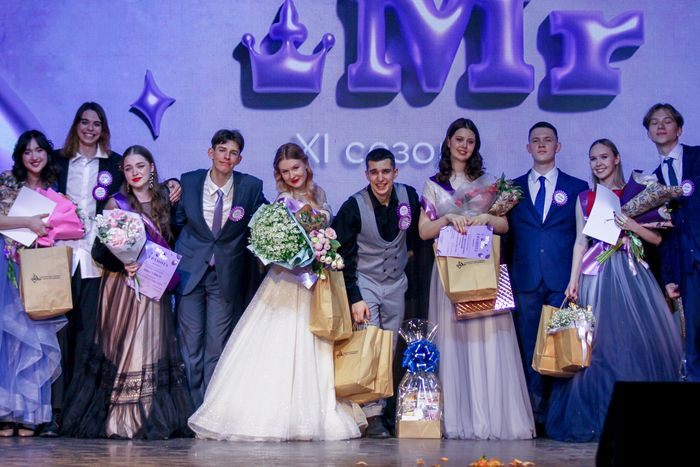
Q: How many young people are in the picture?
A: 10